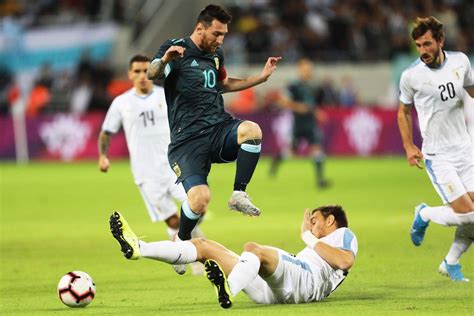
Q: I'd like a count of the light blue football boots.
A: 2